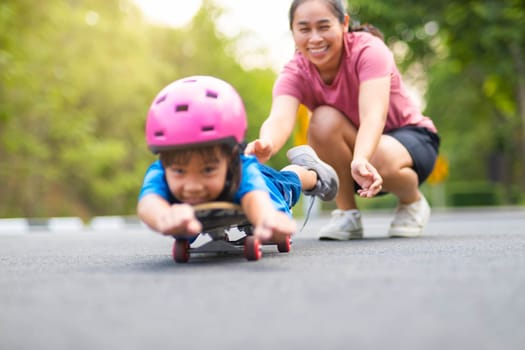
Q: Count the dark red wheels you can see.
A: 3